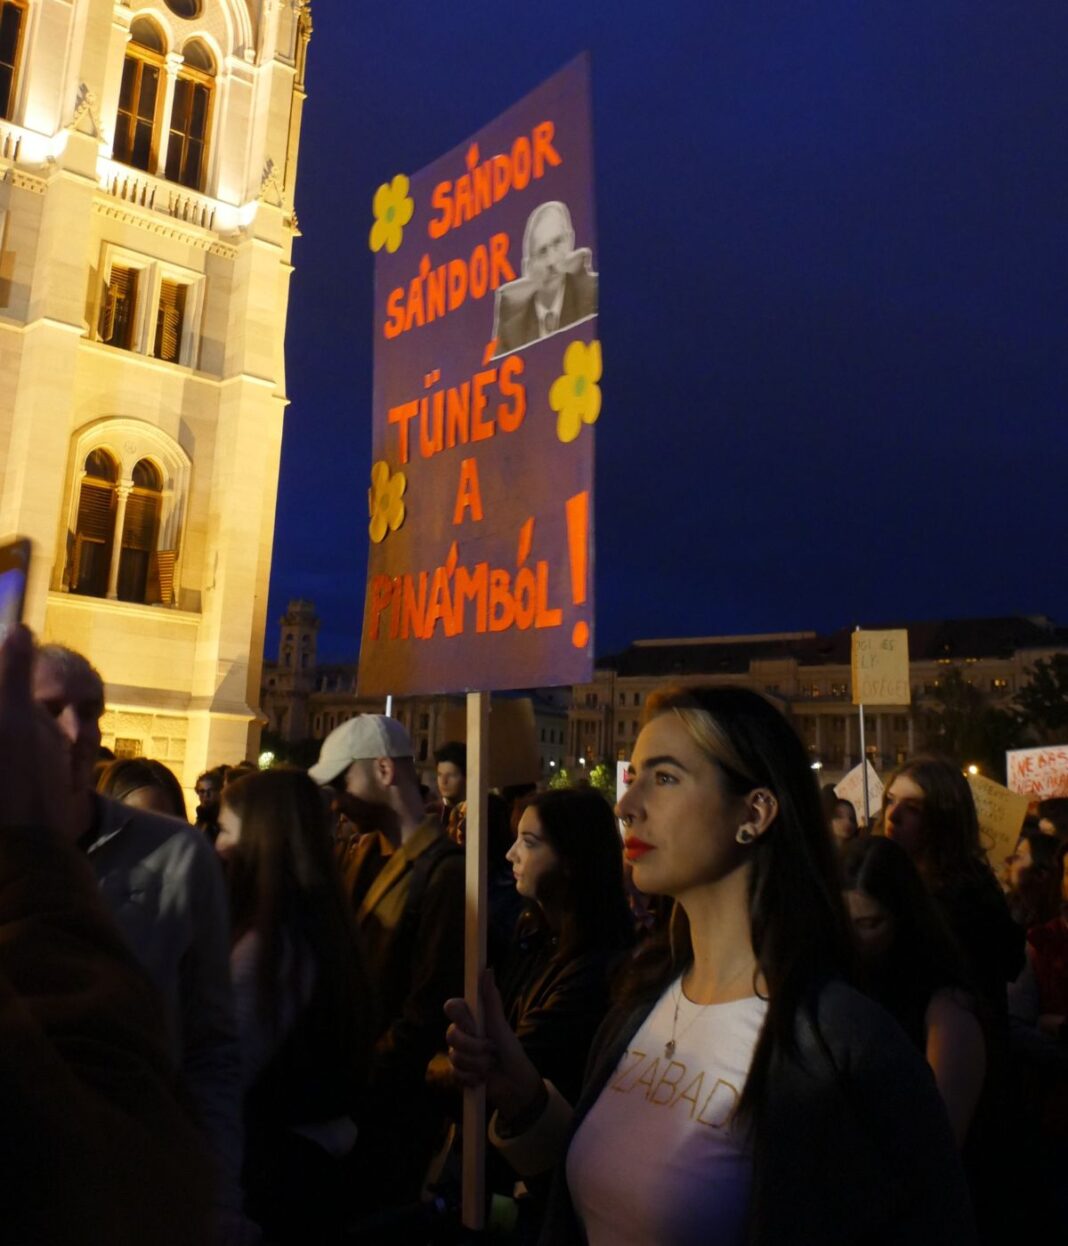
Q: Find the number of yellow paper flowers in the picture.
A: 3